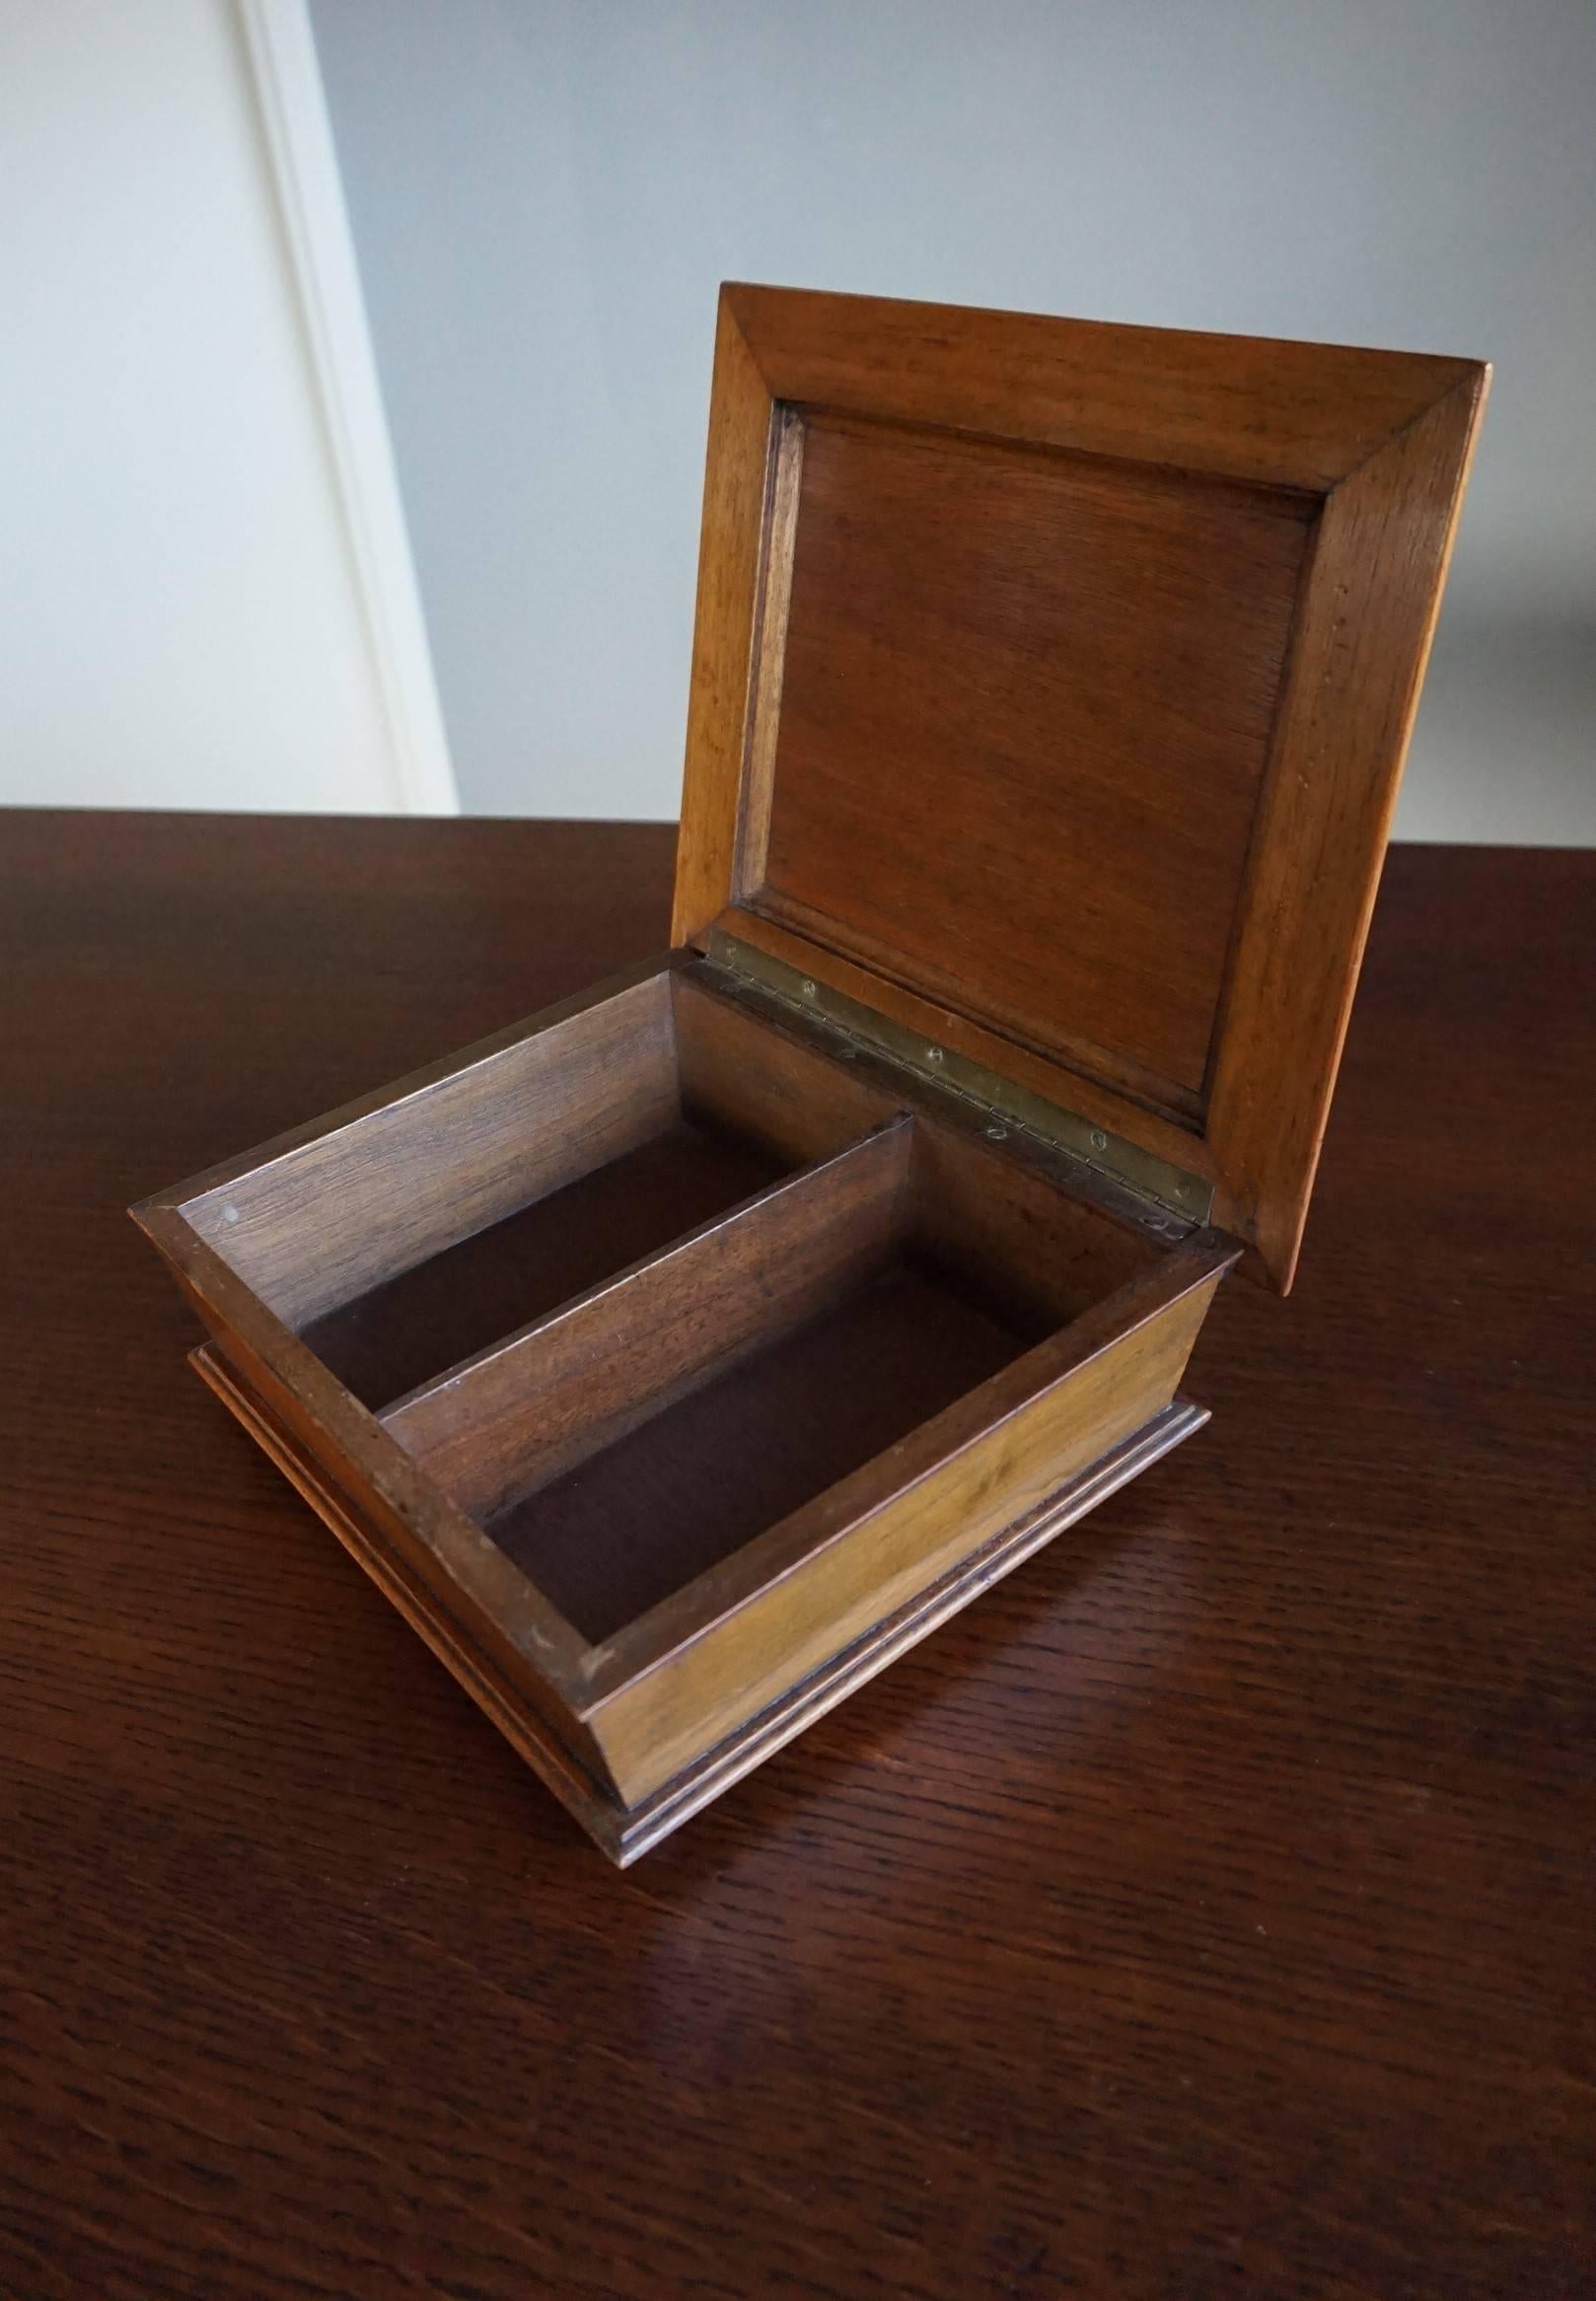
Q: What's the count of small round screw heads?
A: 9